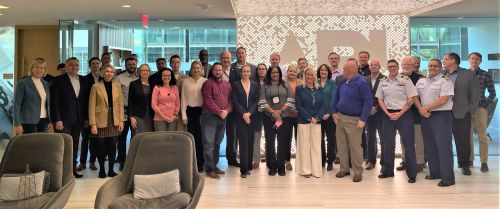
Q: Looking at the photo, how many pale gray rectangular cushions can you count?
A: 2